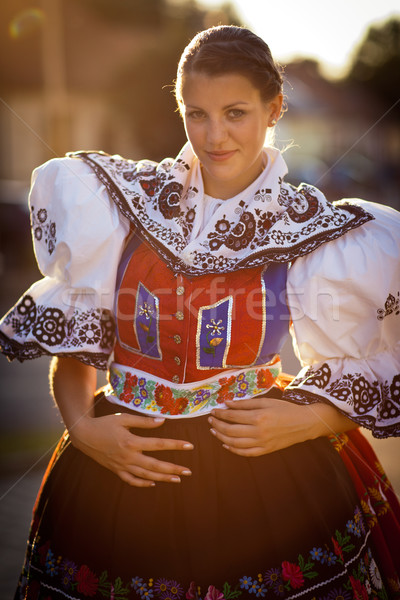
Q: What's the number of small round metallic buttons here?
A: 5